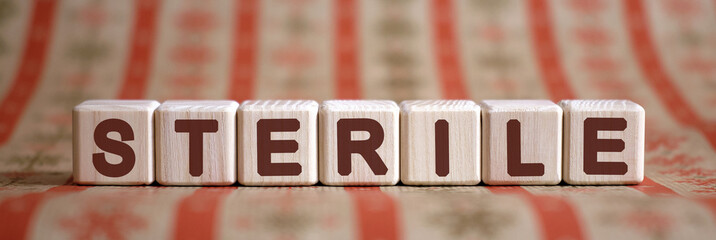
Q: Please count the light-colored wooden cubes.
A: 7